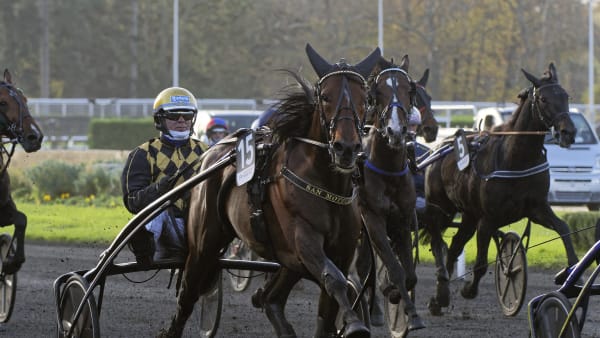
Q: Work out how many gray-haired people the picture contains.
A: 0